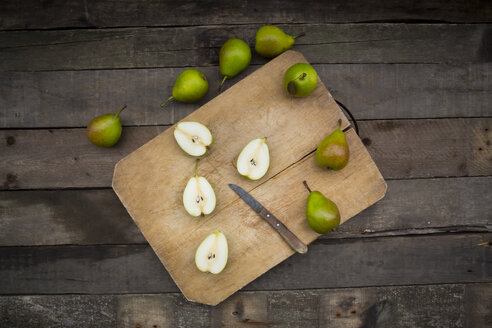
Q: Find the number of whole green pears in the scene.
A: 7